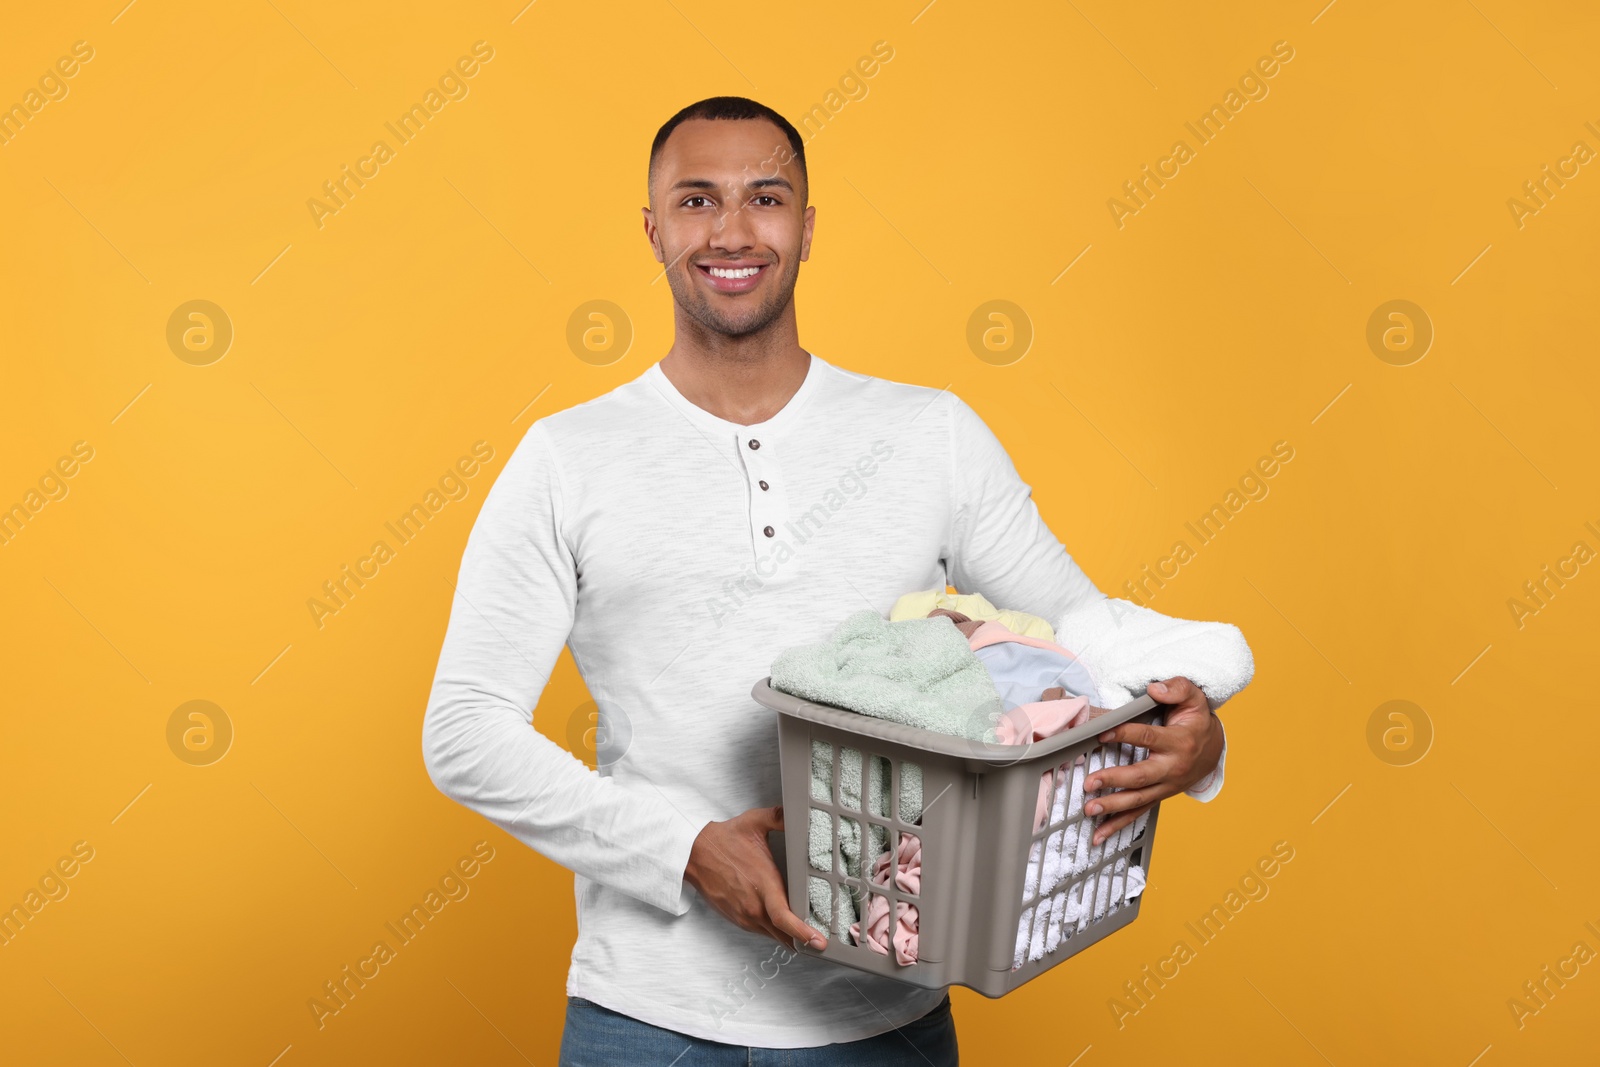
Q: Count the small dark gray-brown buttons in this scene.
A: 3